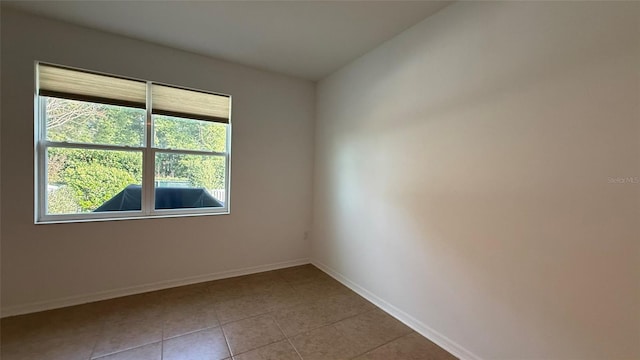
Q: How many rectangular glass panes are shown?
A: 4